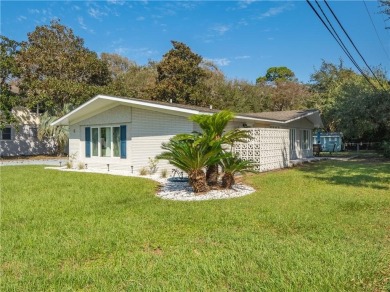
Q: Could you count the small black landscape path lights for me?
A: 4